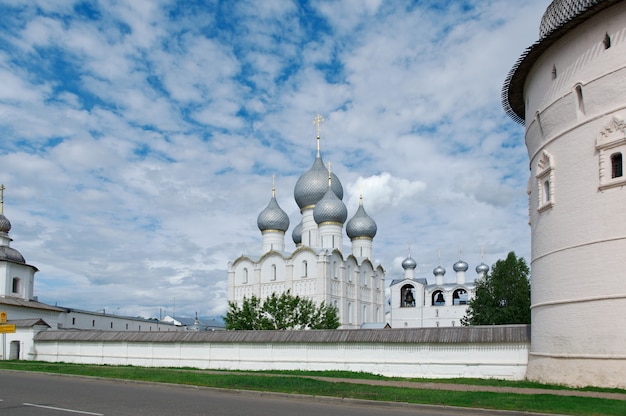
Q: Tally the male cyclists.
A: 0